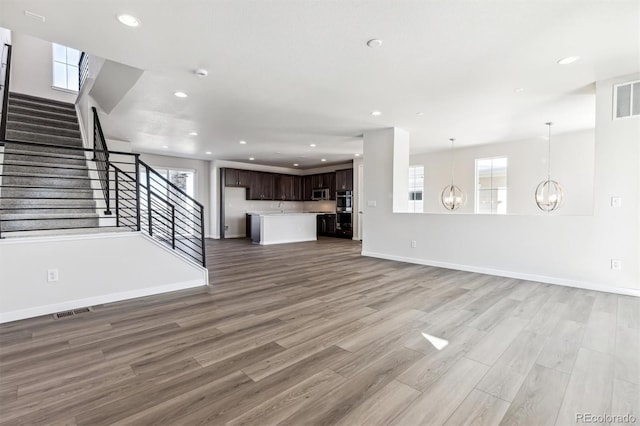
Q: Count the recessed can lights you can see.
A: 13